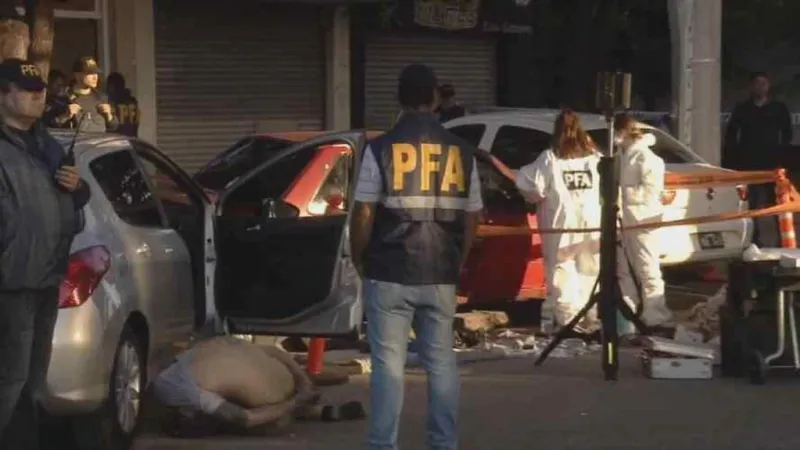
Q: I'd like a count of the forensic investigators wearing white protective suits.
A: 2